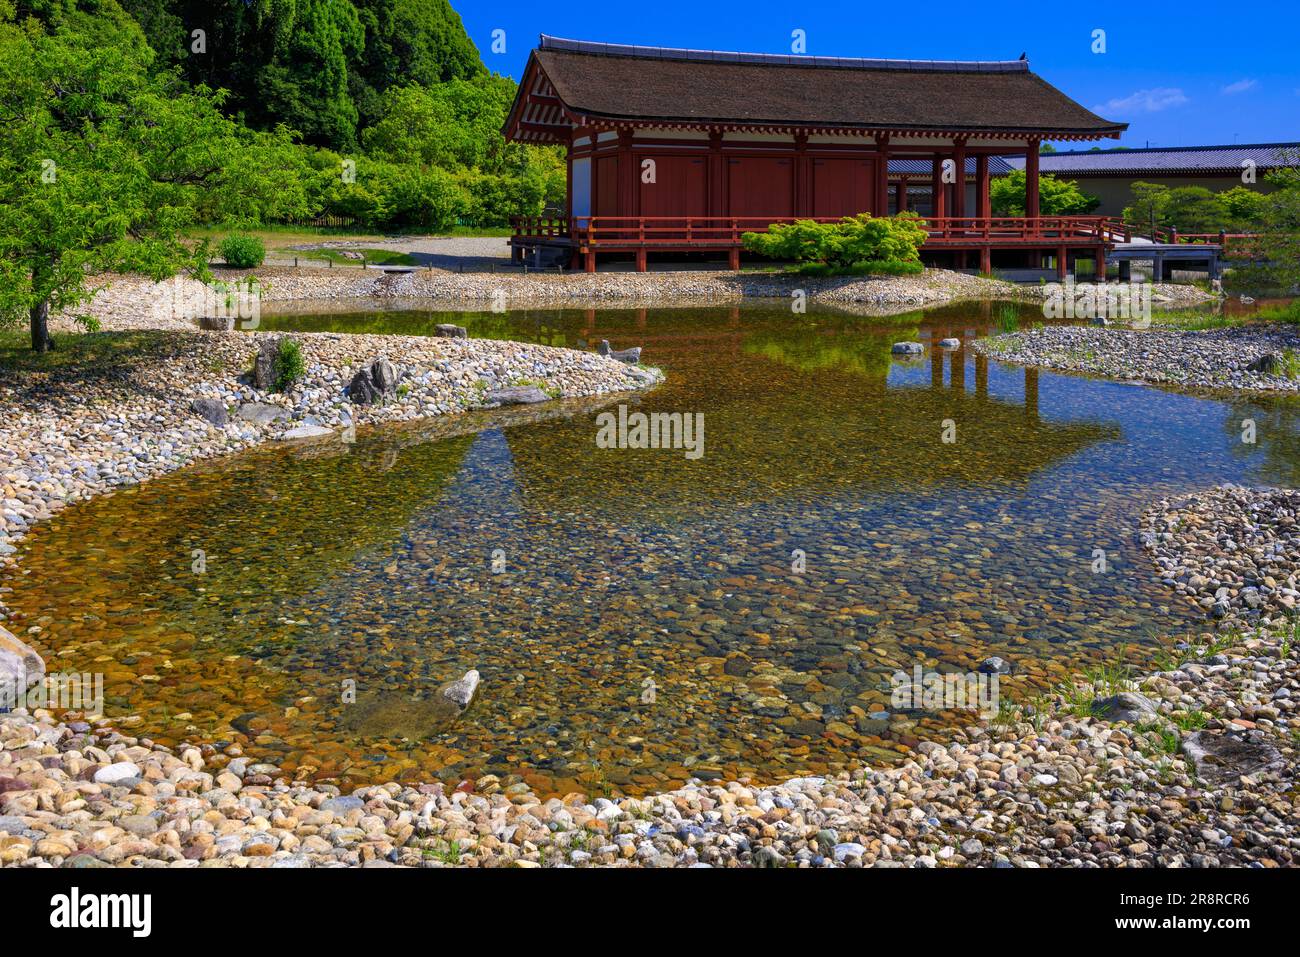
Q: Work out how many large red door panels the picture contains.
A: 3